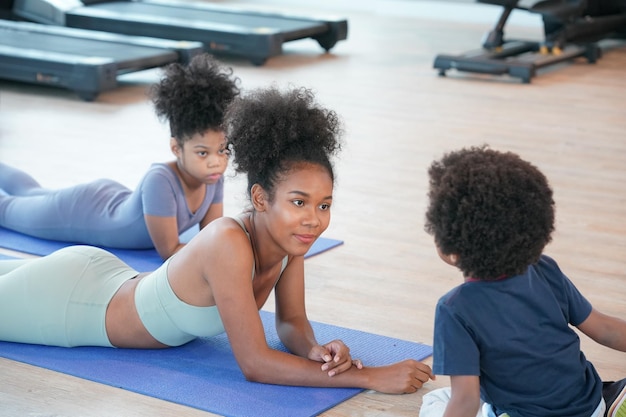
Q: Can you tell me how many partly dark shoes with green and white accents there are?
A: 1